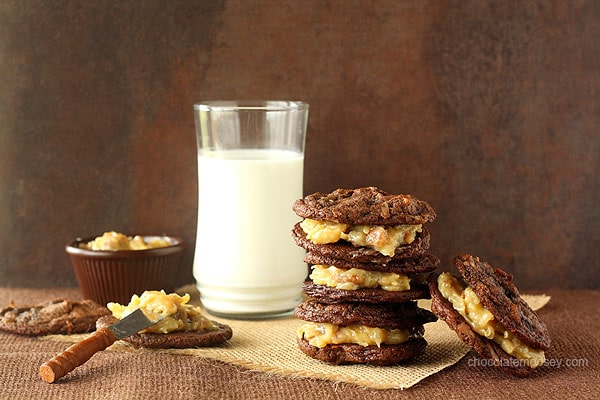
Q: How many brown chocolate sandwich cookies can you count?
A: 4